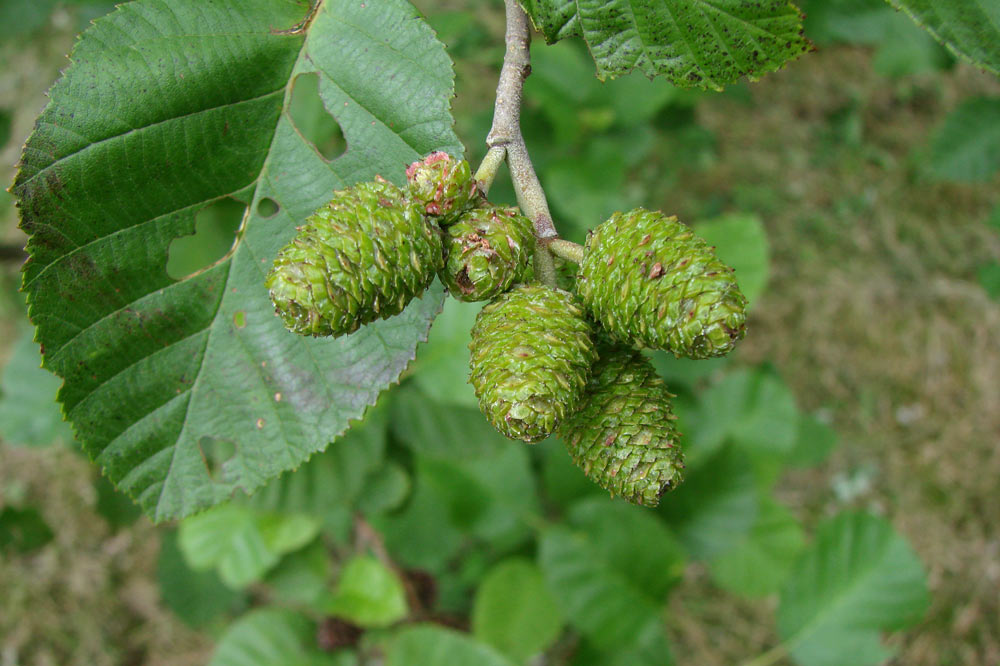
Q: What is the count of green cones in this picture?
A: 6